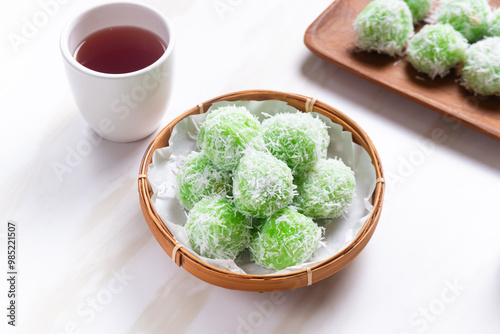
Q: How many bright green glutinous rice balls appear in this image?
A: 13